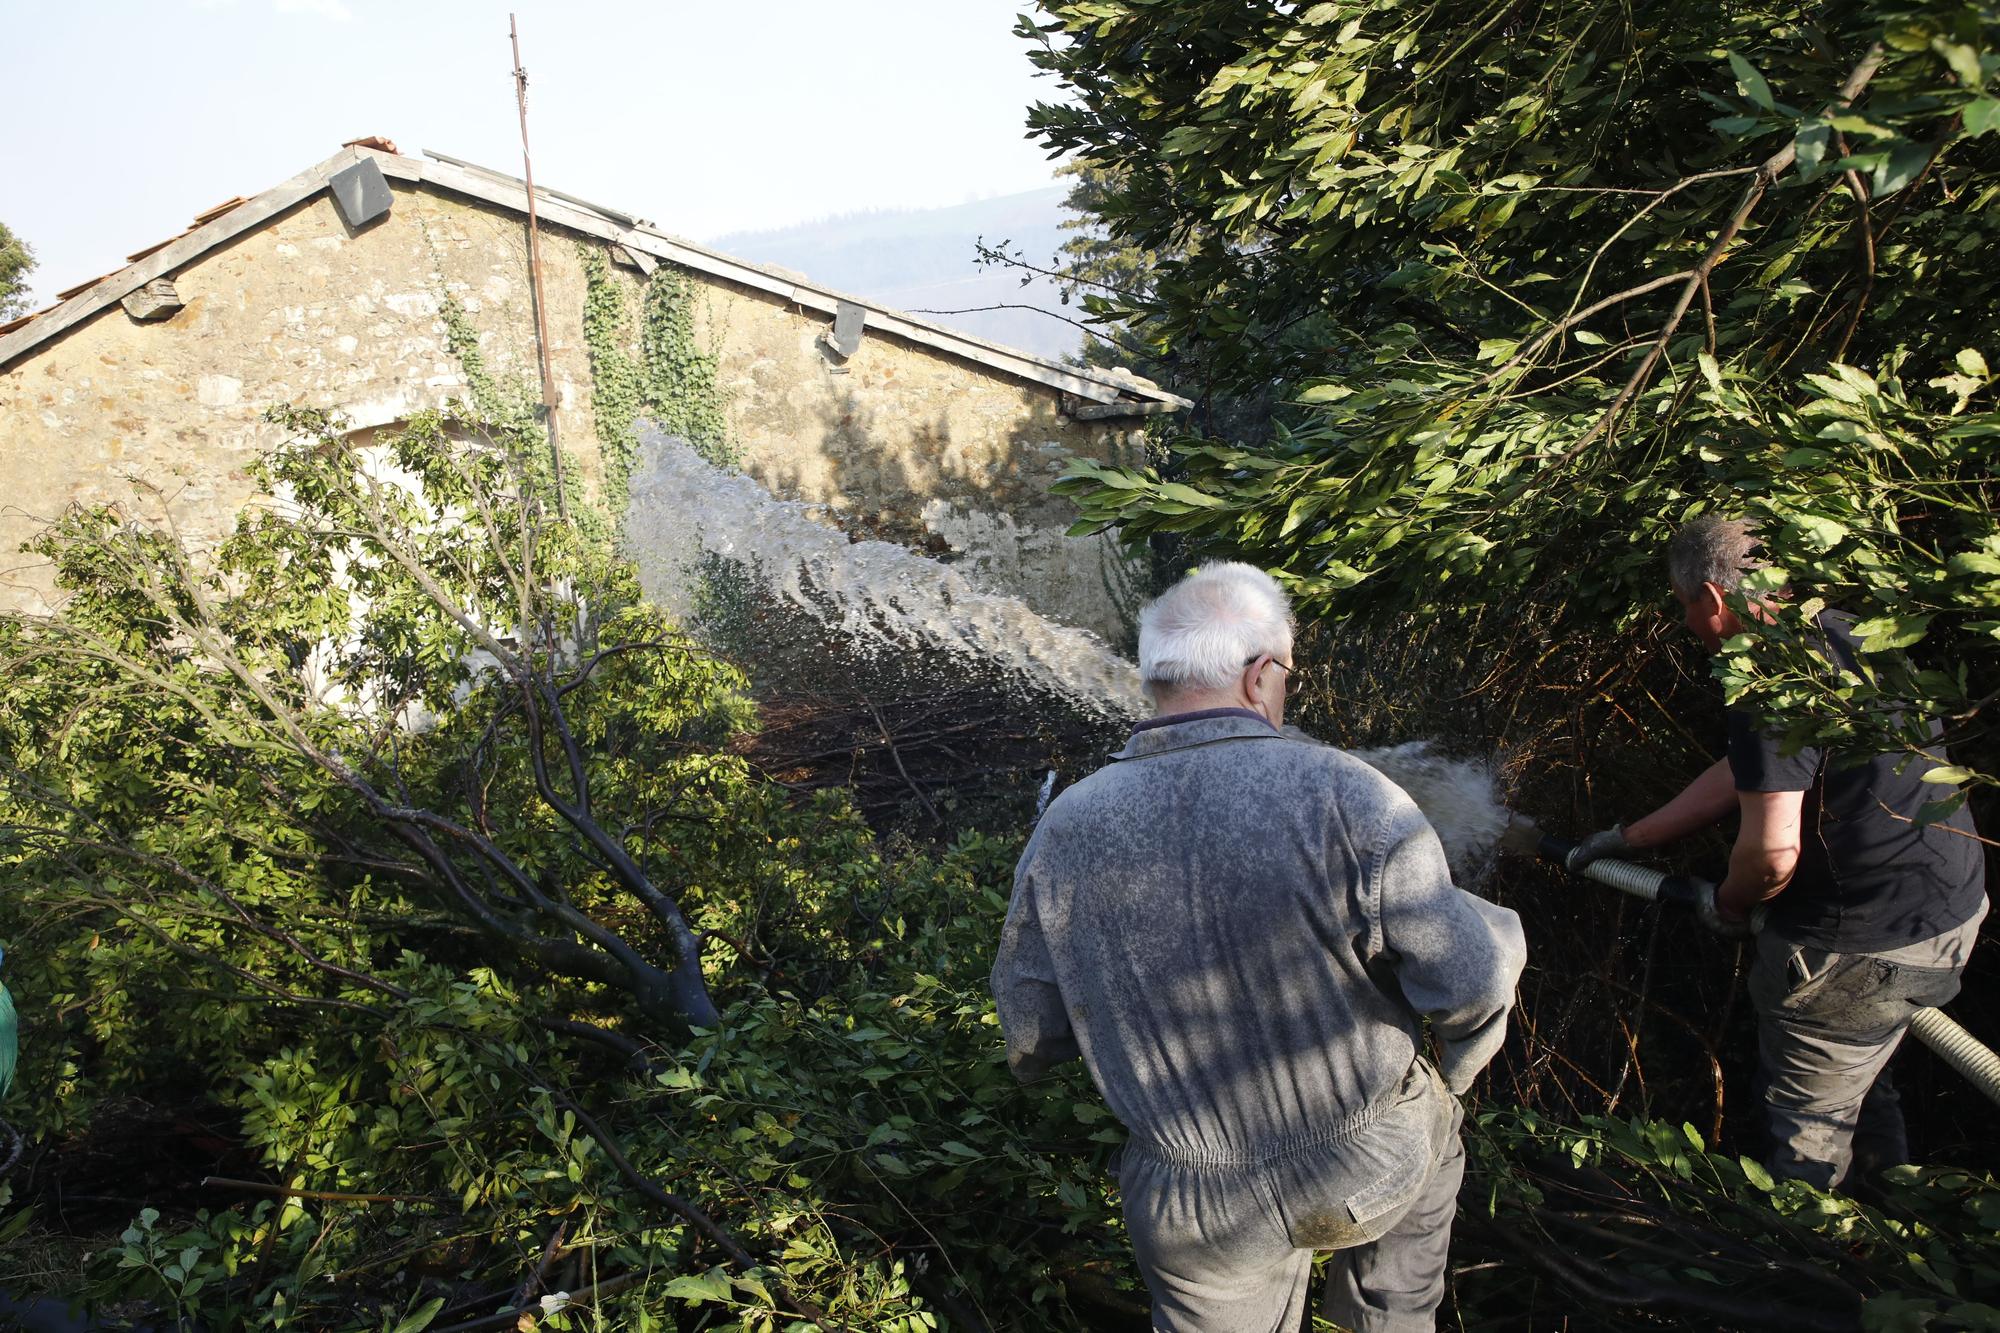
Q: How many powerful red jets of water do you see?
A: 0